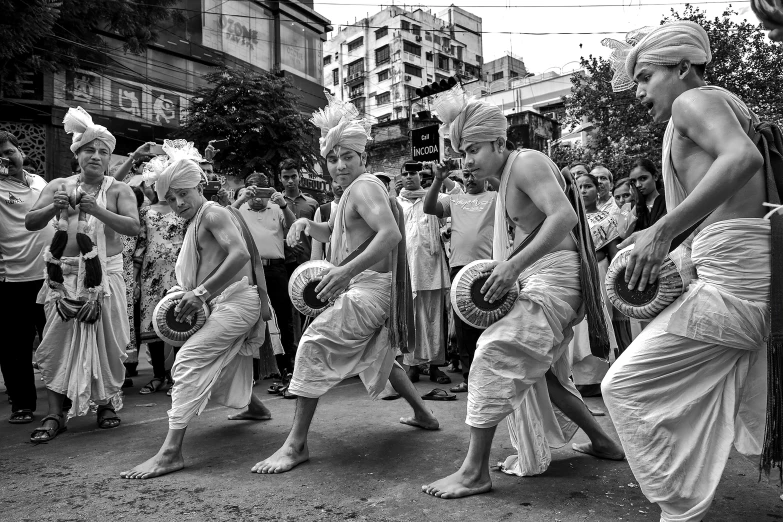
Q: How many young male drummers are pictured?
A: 4